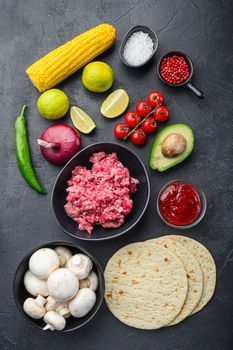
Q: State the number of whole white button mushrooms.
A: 10